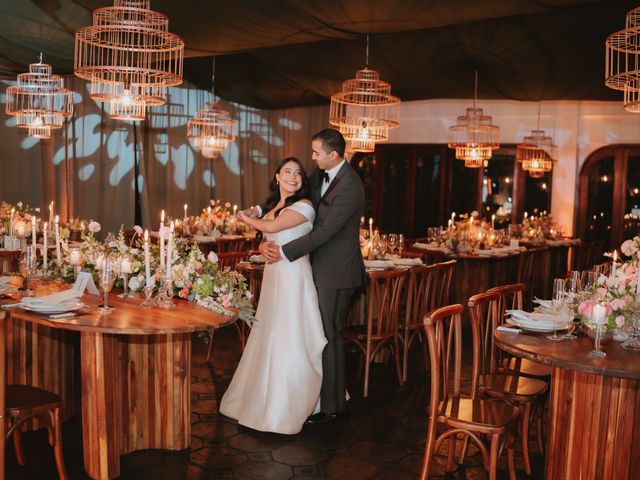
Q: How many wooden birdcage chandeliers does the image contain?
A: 7